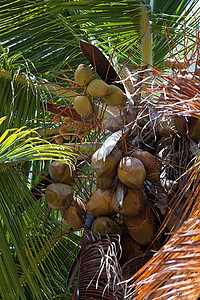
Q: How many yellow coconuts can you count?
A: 4